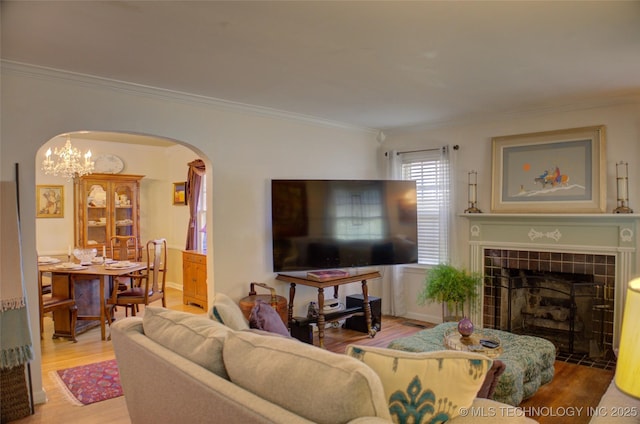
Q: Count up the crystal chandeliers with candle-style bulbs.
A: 1